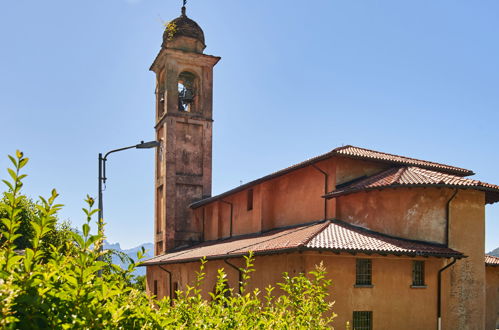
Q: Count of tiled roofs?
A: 4